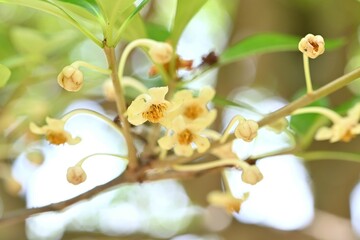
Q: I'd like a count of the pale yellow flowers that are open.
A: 6